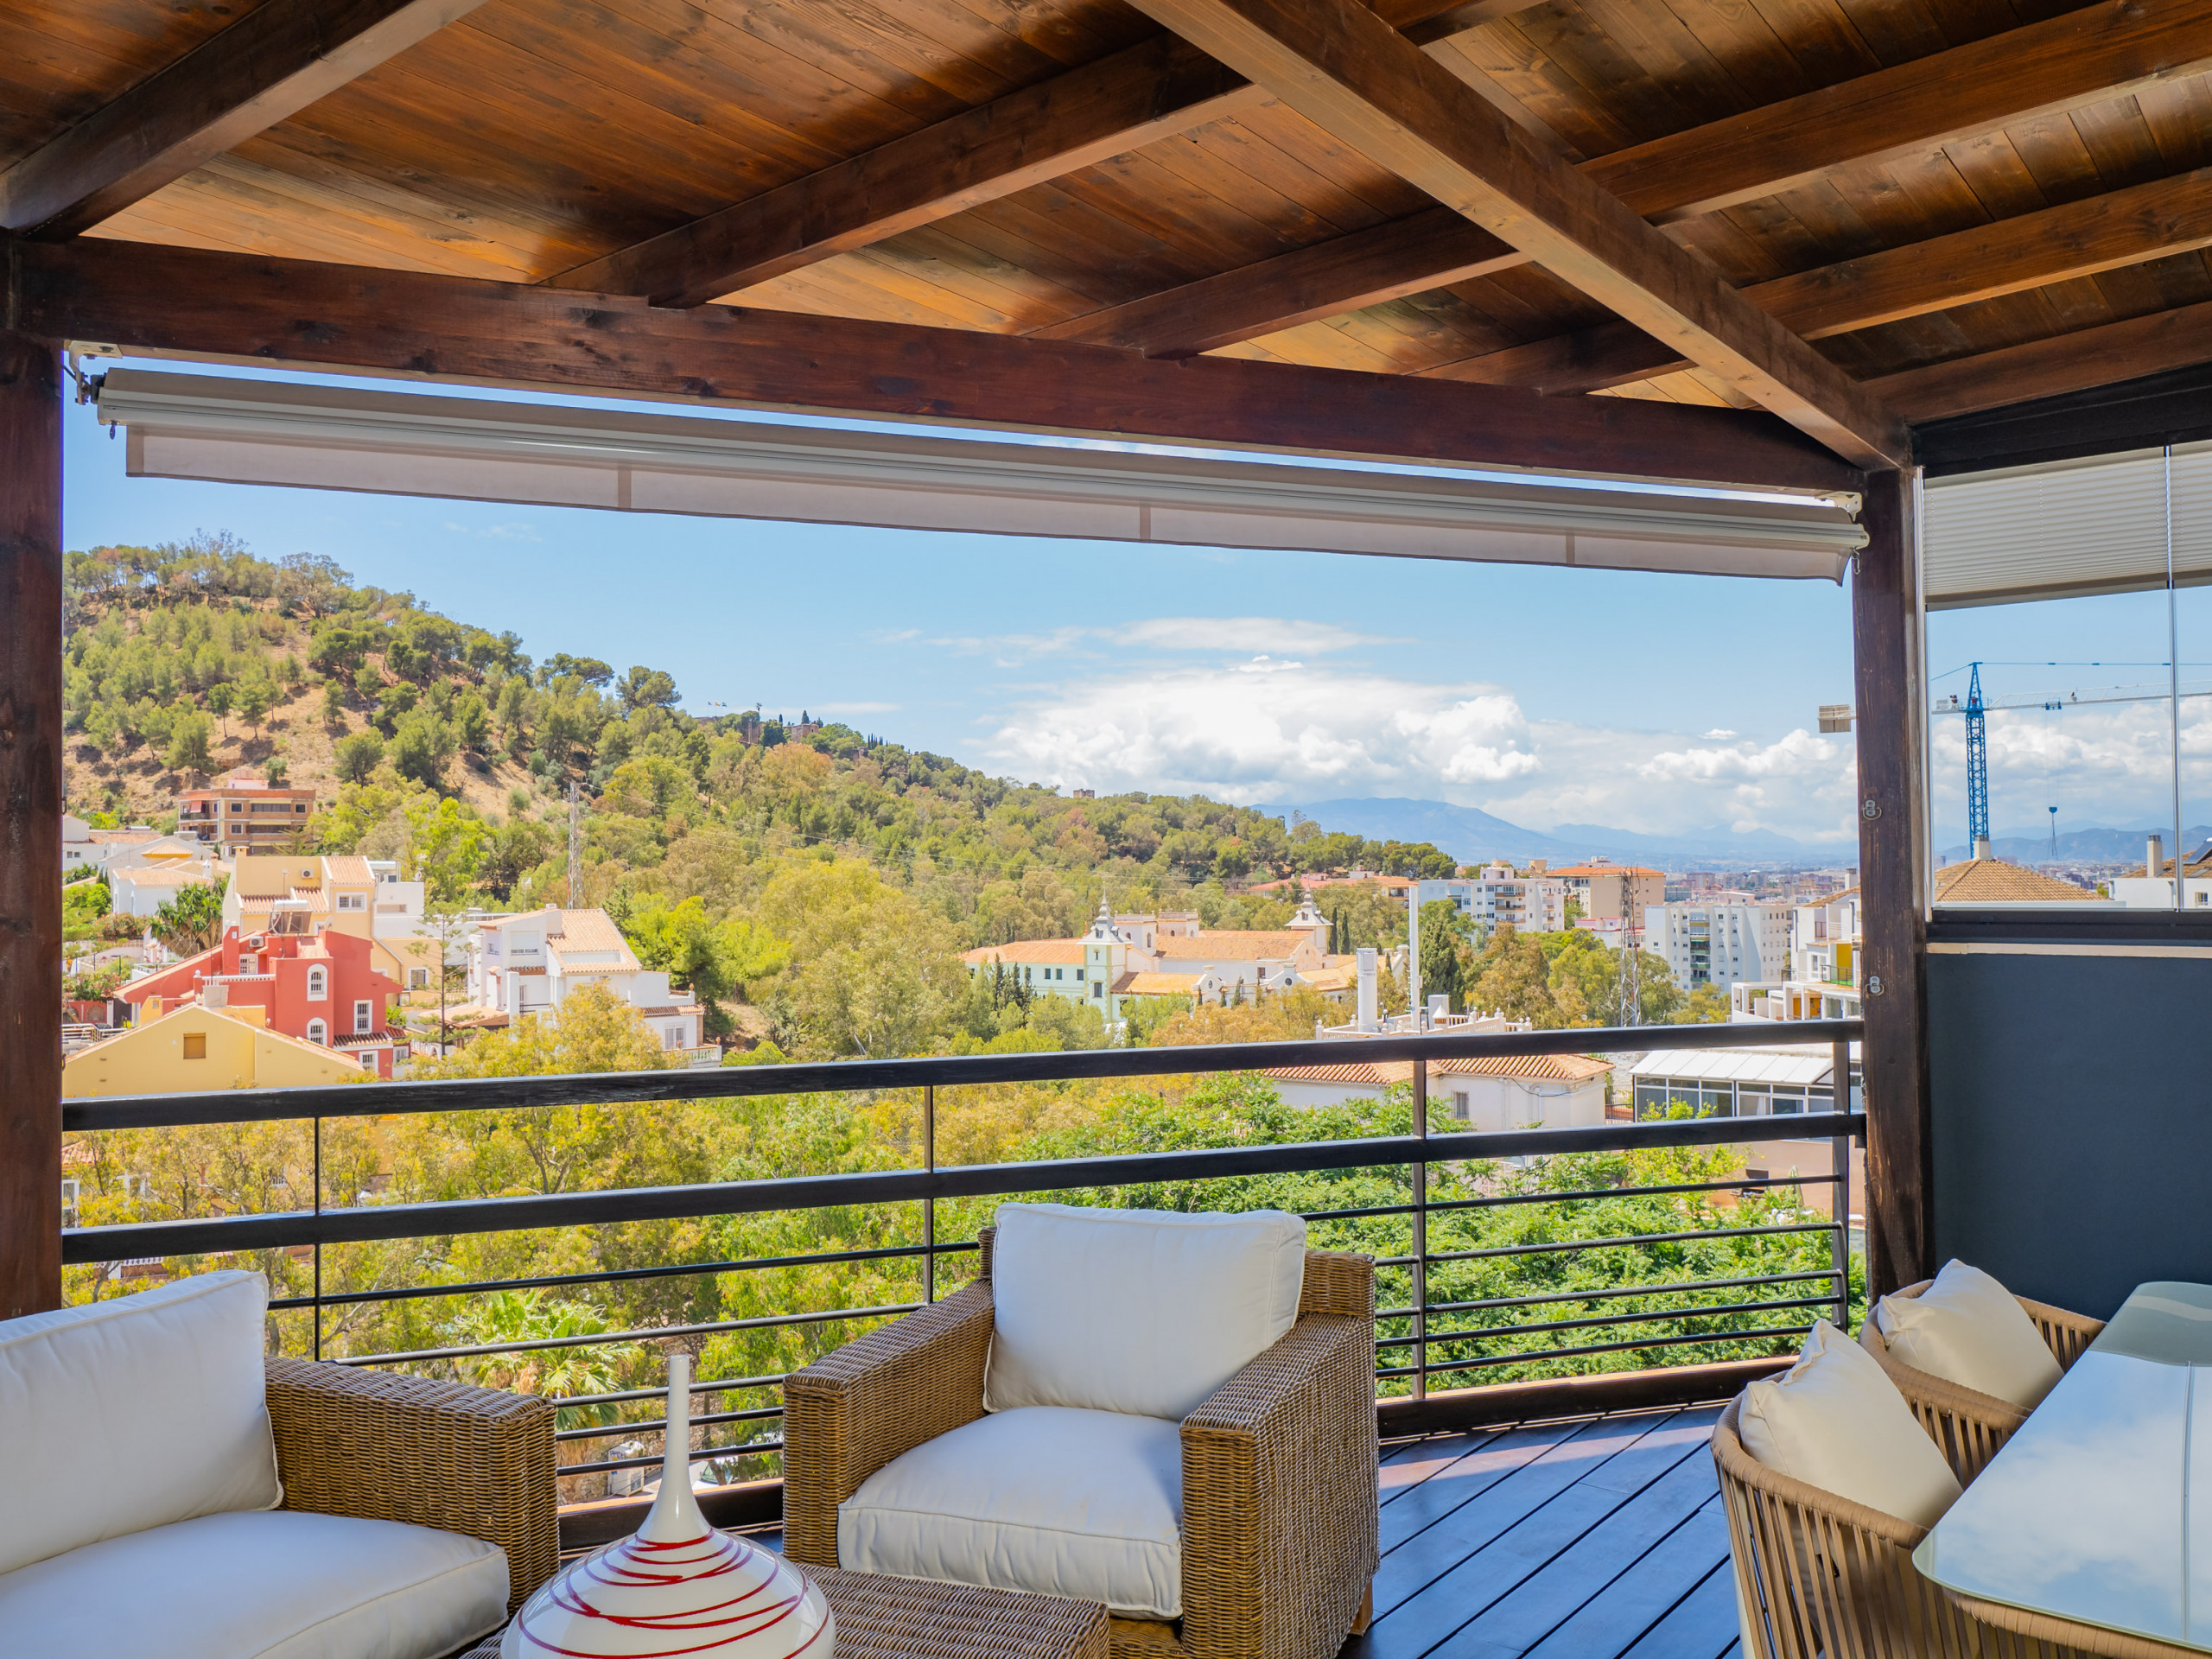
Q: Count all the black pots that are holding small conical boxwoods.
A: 0